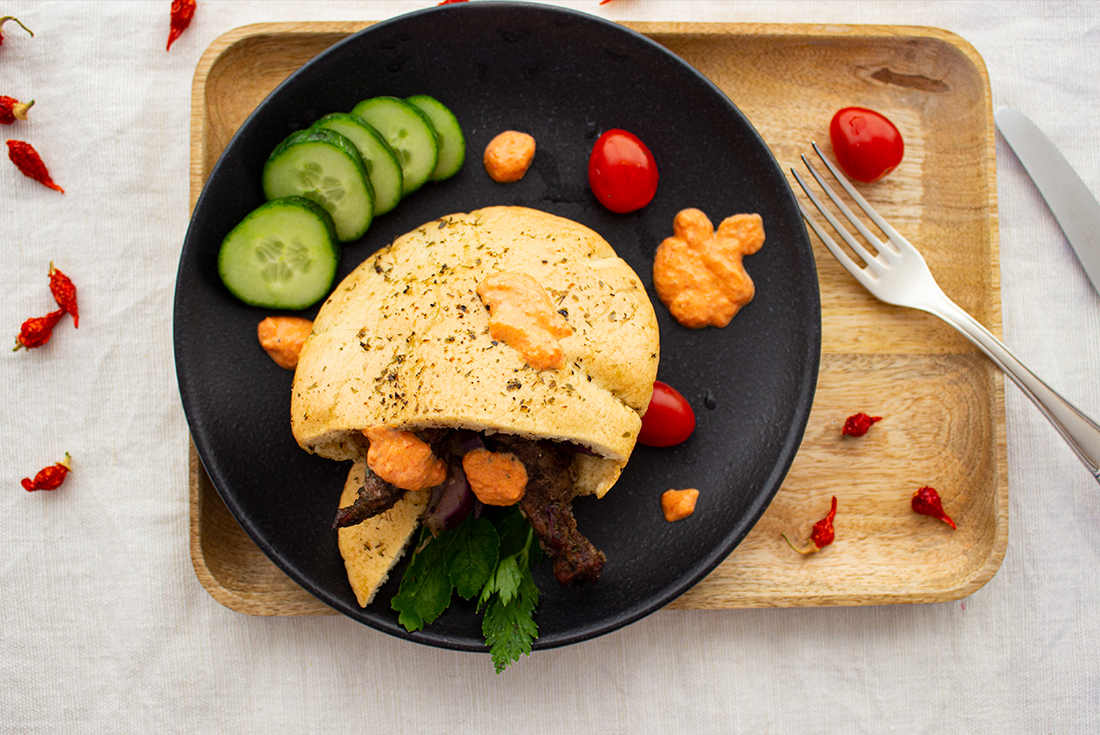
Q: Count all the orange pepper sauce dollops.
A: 7